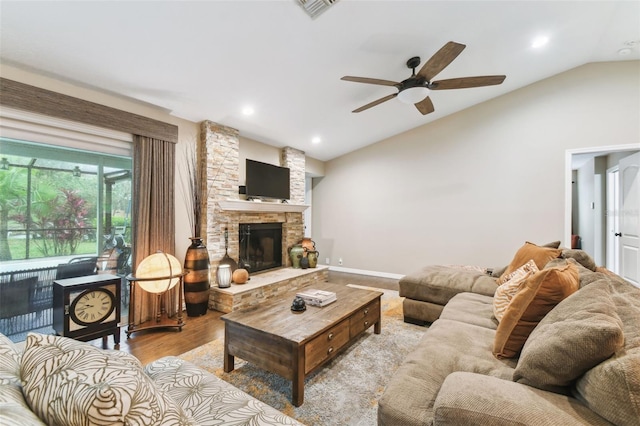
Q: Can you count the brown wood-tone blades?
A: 5